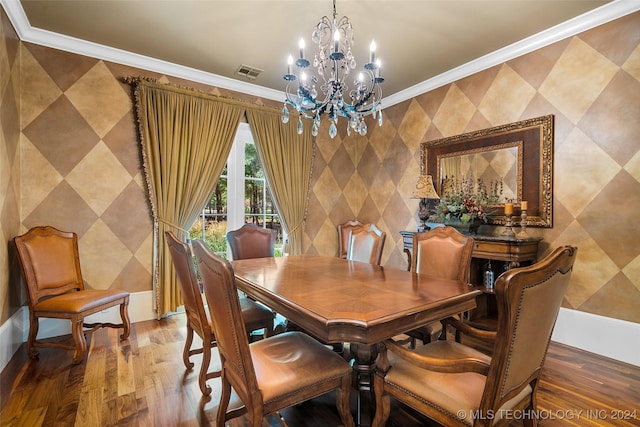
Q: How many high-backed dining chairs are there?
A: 8